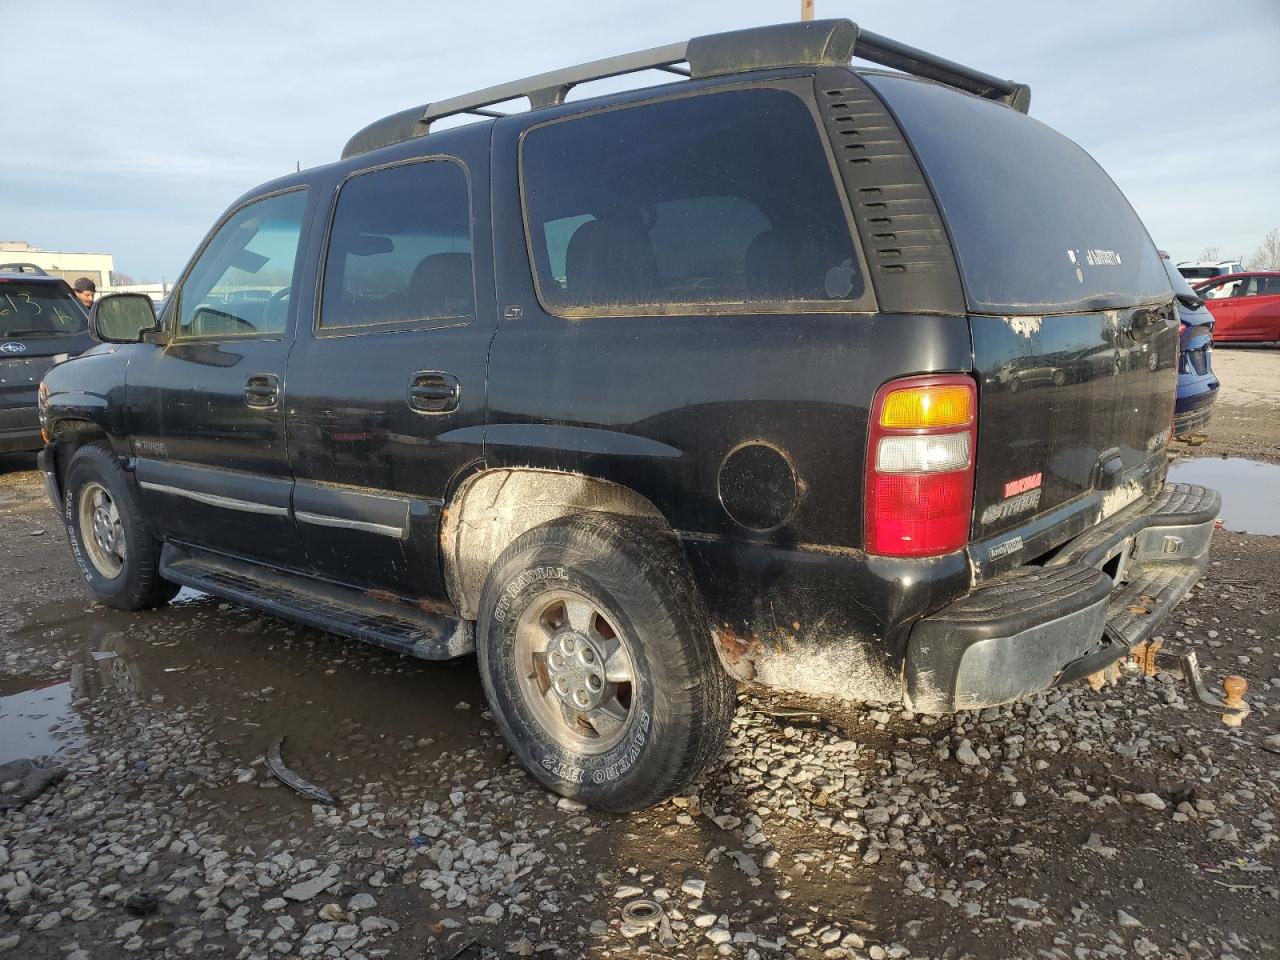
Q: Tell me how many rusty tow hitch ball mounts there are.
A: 1